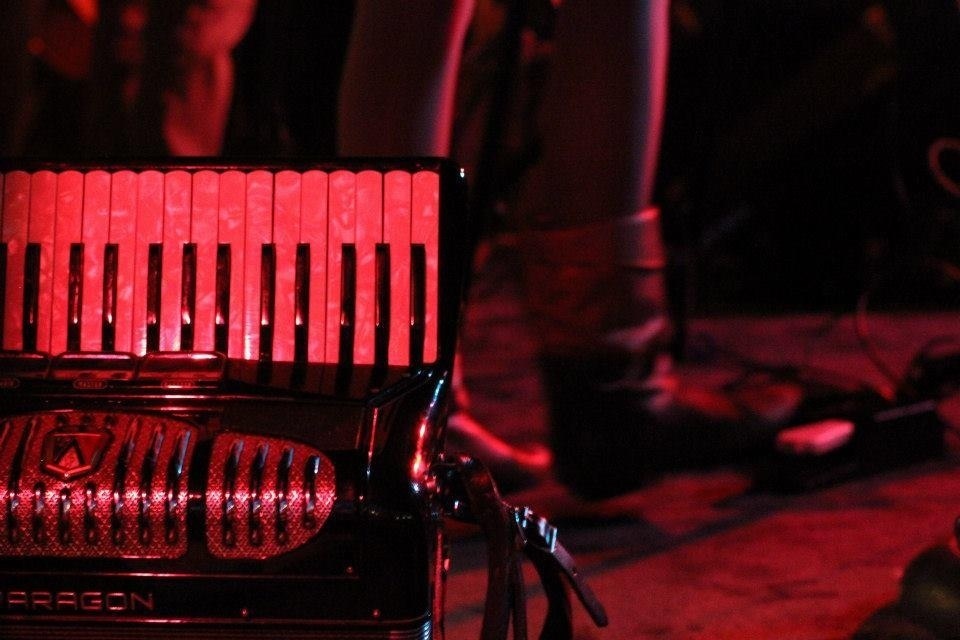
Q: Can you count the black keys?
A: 12